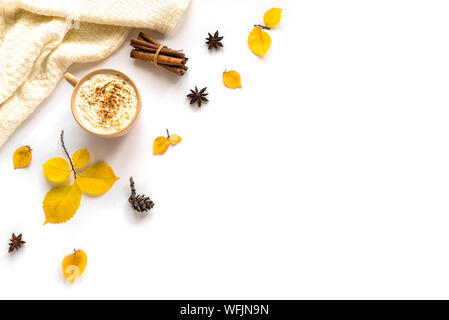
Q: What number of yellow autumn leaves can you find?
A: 11